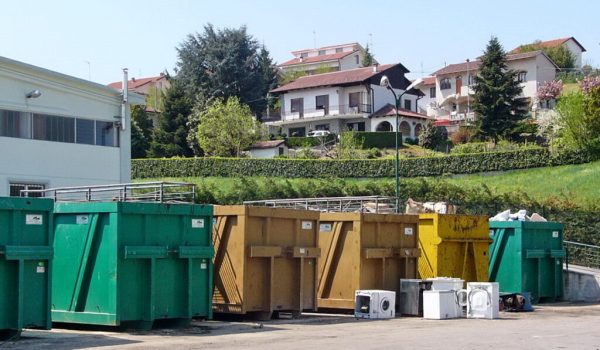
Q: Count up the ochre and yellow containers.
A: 3